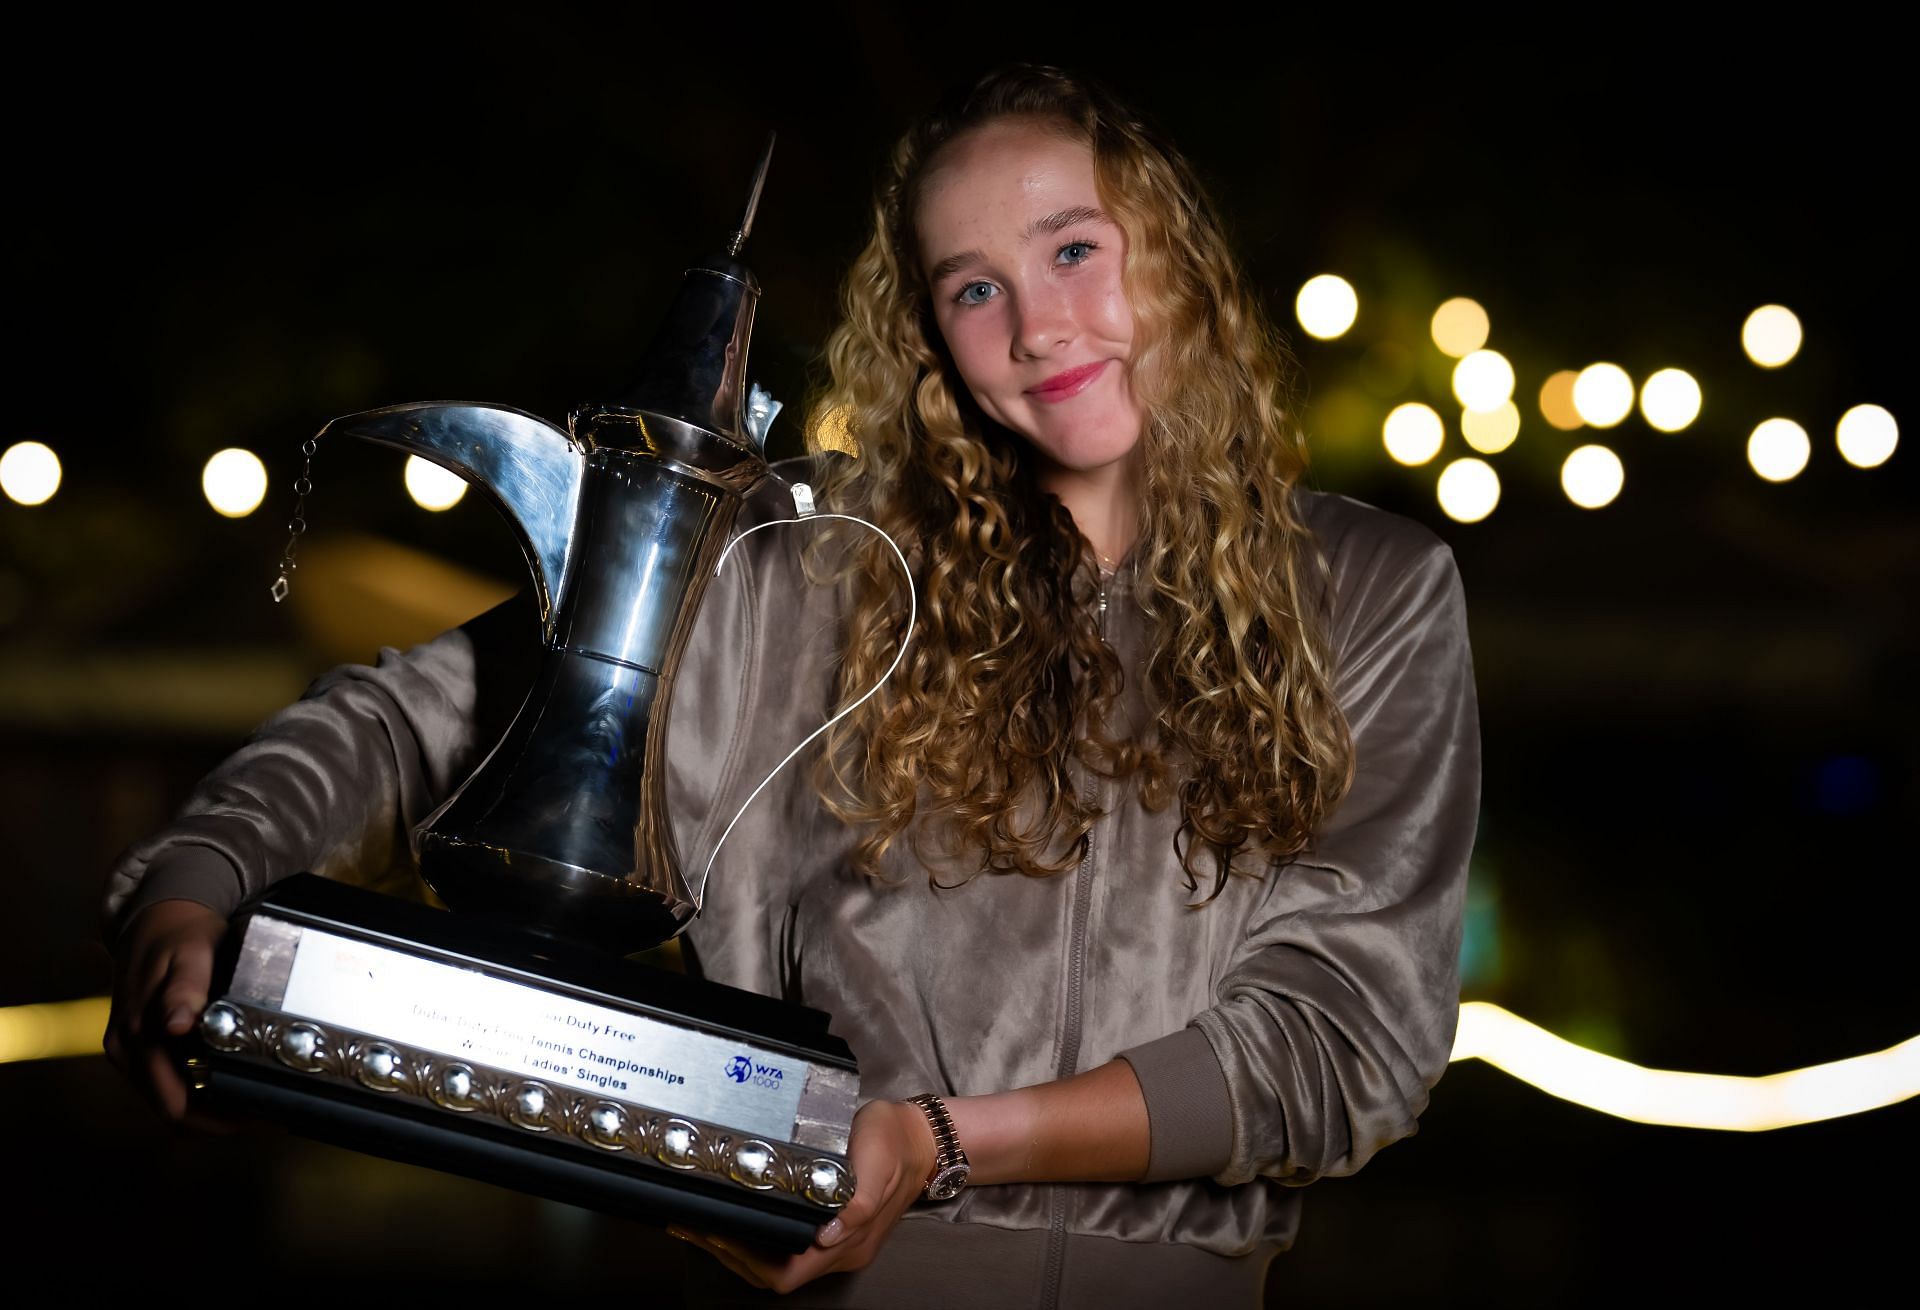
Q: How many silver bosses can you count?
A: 9